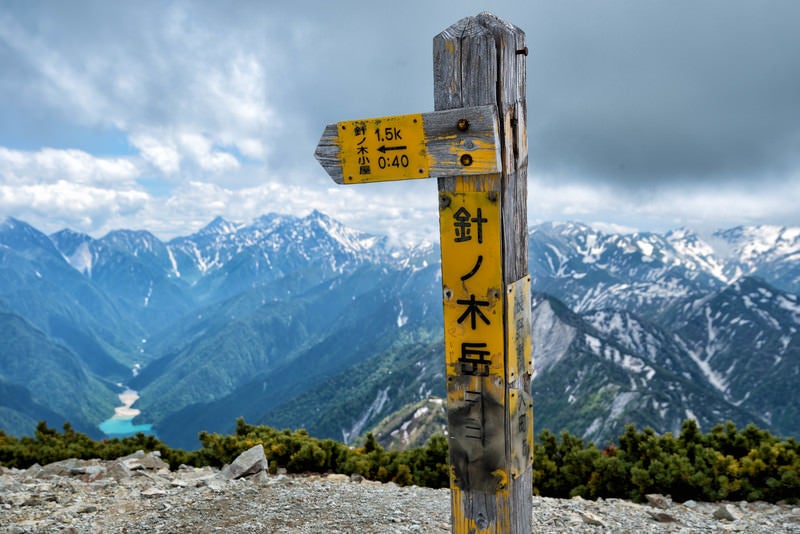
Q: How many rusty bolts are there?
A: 3